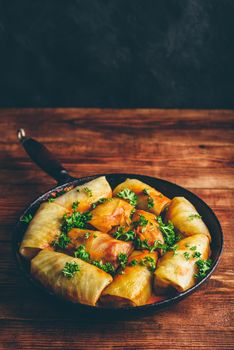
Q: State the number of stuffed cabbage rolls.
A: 10